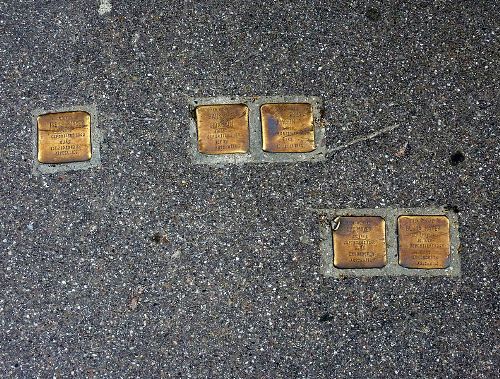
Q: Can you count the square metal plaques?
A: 5